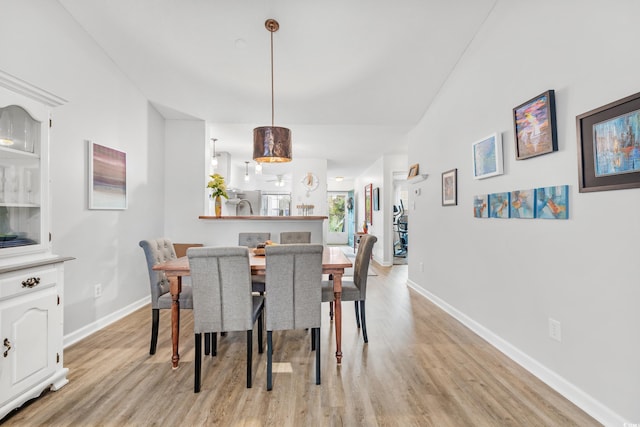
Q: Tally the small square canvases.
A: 4